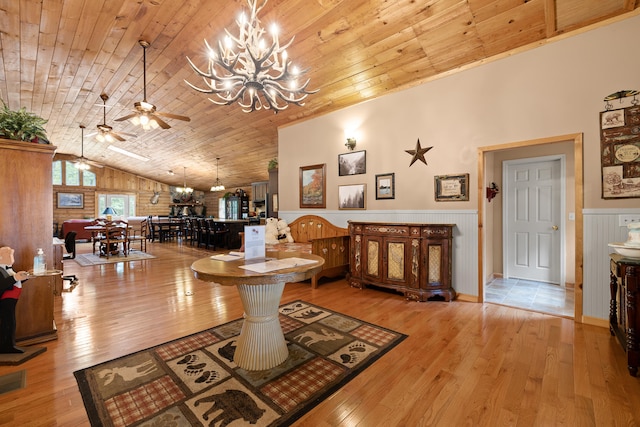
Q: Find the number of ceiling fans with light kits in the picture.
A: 3